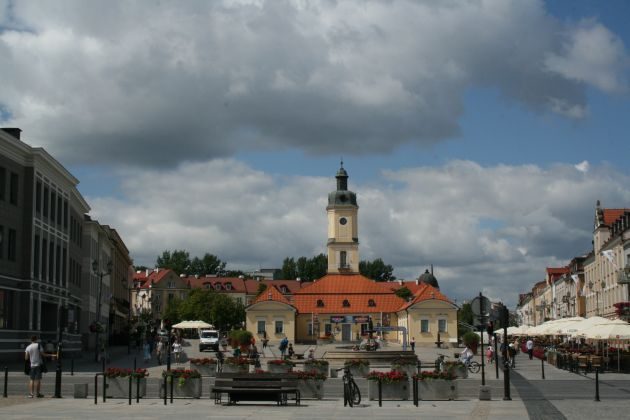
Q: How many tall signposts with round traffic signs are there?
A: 1